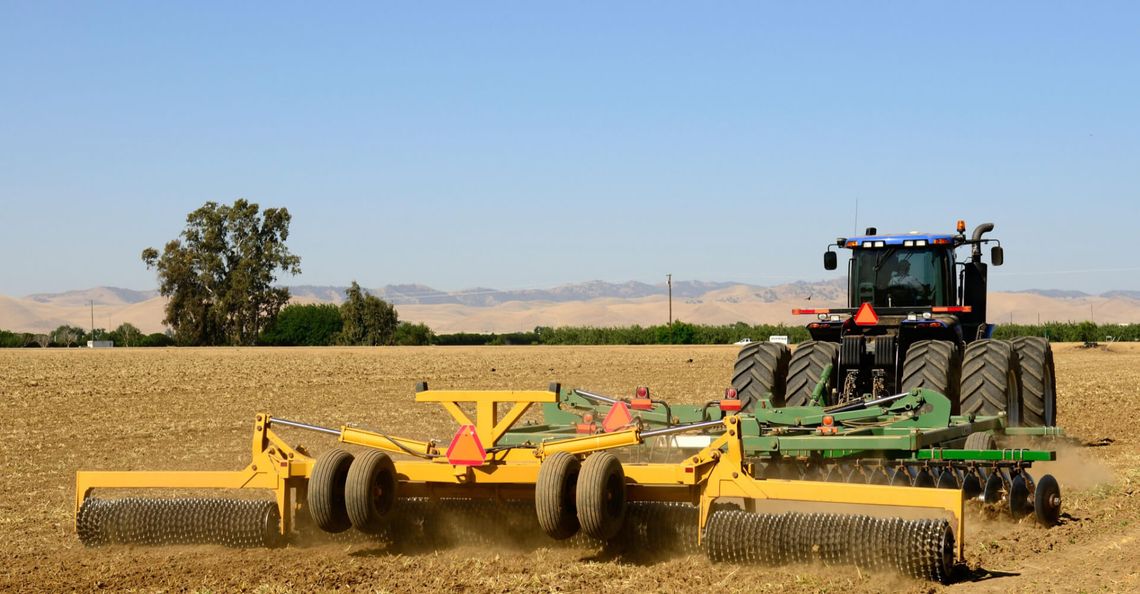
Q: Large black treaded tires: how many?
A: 5